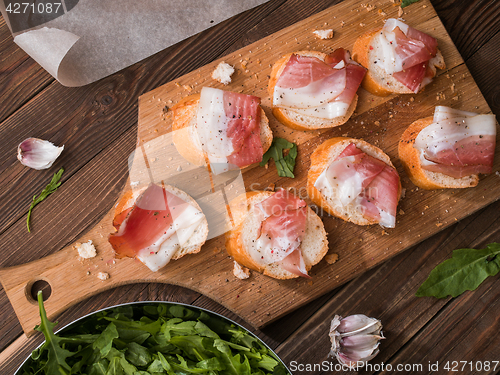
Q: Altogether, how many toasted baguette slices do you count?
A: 7